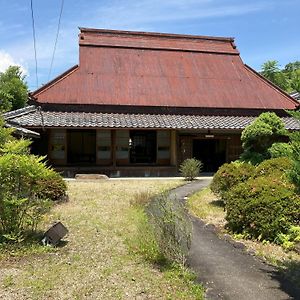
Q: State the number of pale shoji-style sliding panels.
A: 4